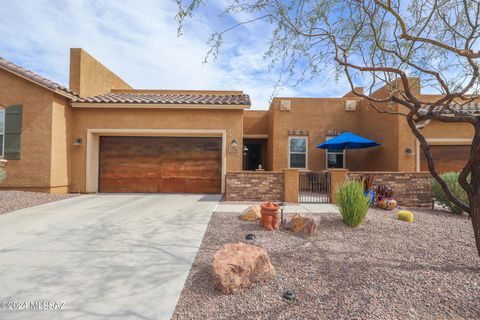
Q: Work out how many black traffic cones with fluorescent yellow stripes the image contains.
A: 0